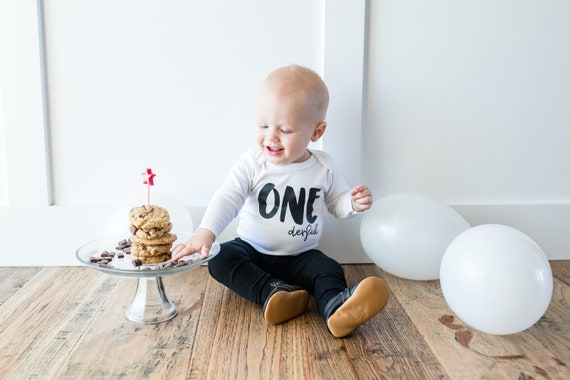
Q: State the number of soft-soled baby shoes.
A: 2